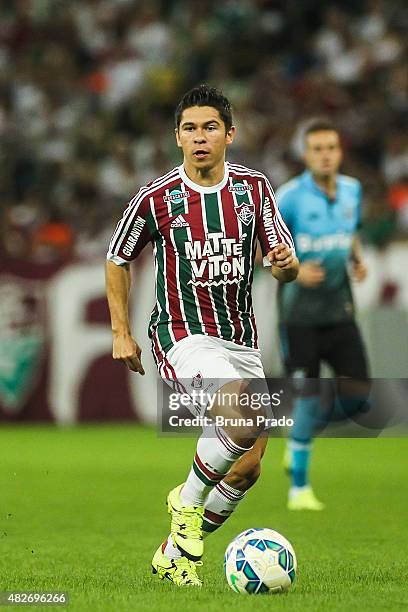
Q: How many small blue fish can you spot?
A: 0